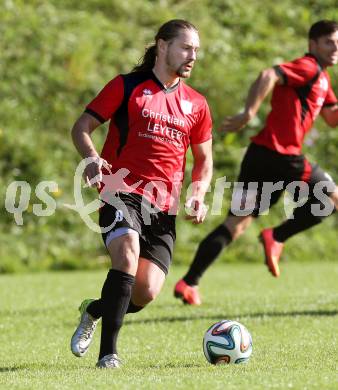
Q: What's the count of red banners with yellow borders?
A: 0